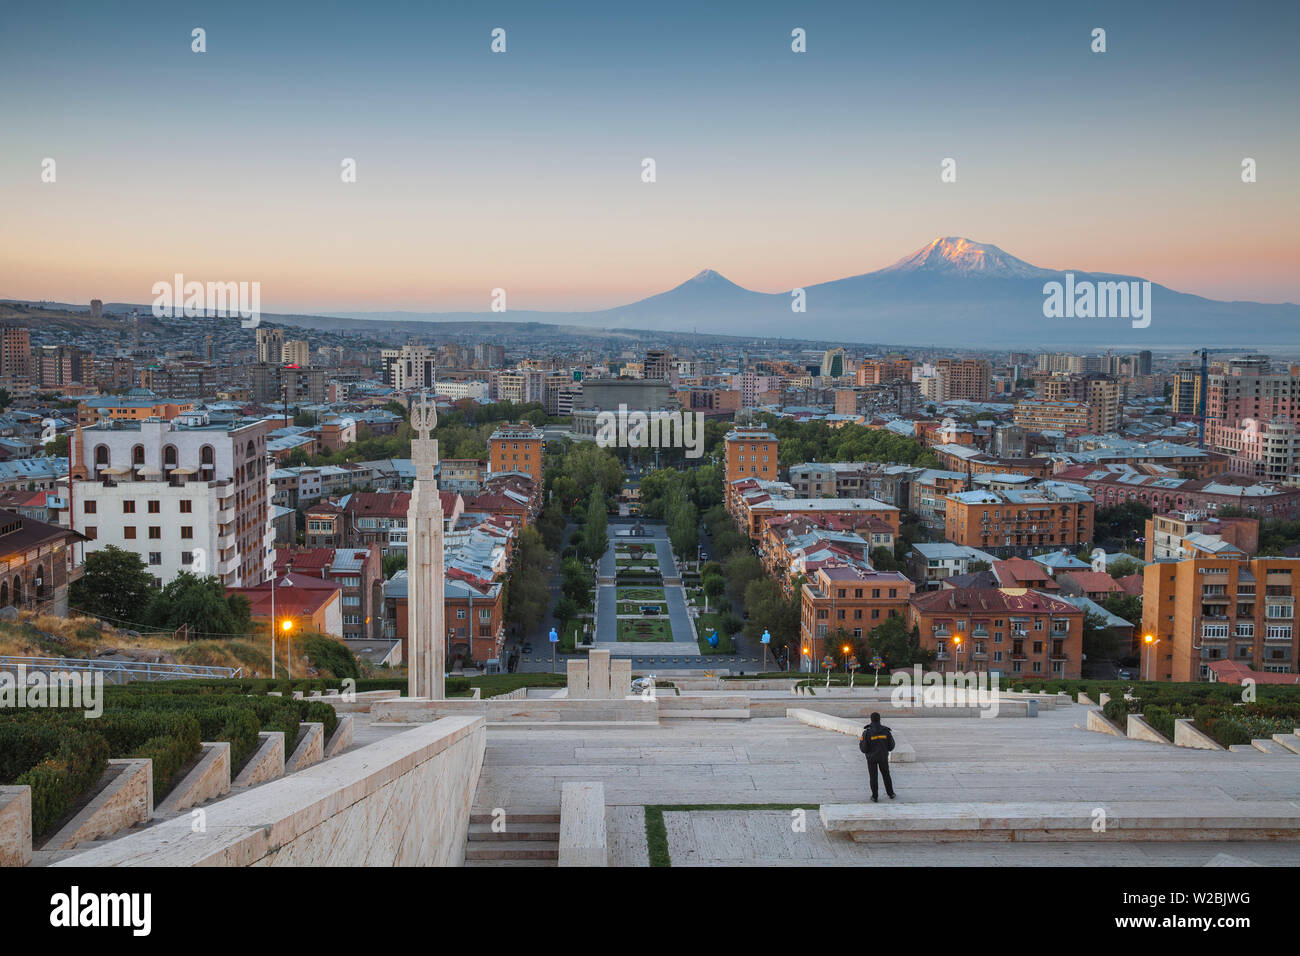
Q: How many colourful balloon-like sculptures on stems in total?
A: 3